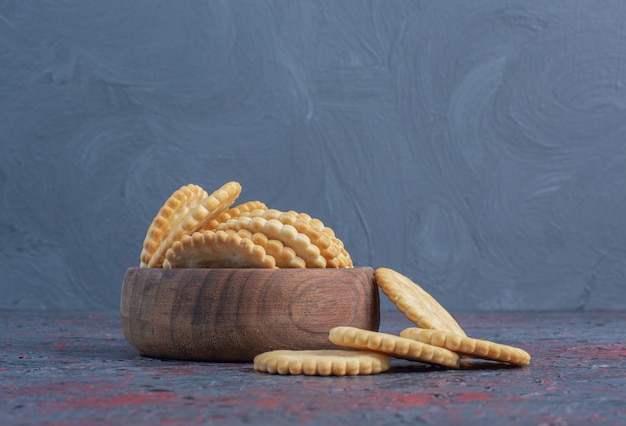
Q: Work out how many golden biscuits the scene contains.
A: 12